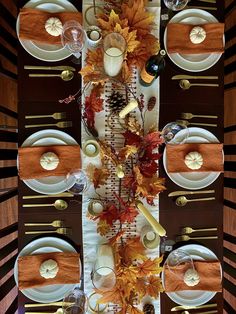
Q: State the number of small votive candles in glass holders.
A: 4